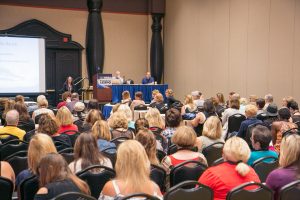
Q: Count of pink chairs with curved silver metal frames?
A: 0